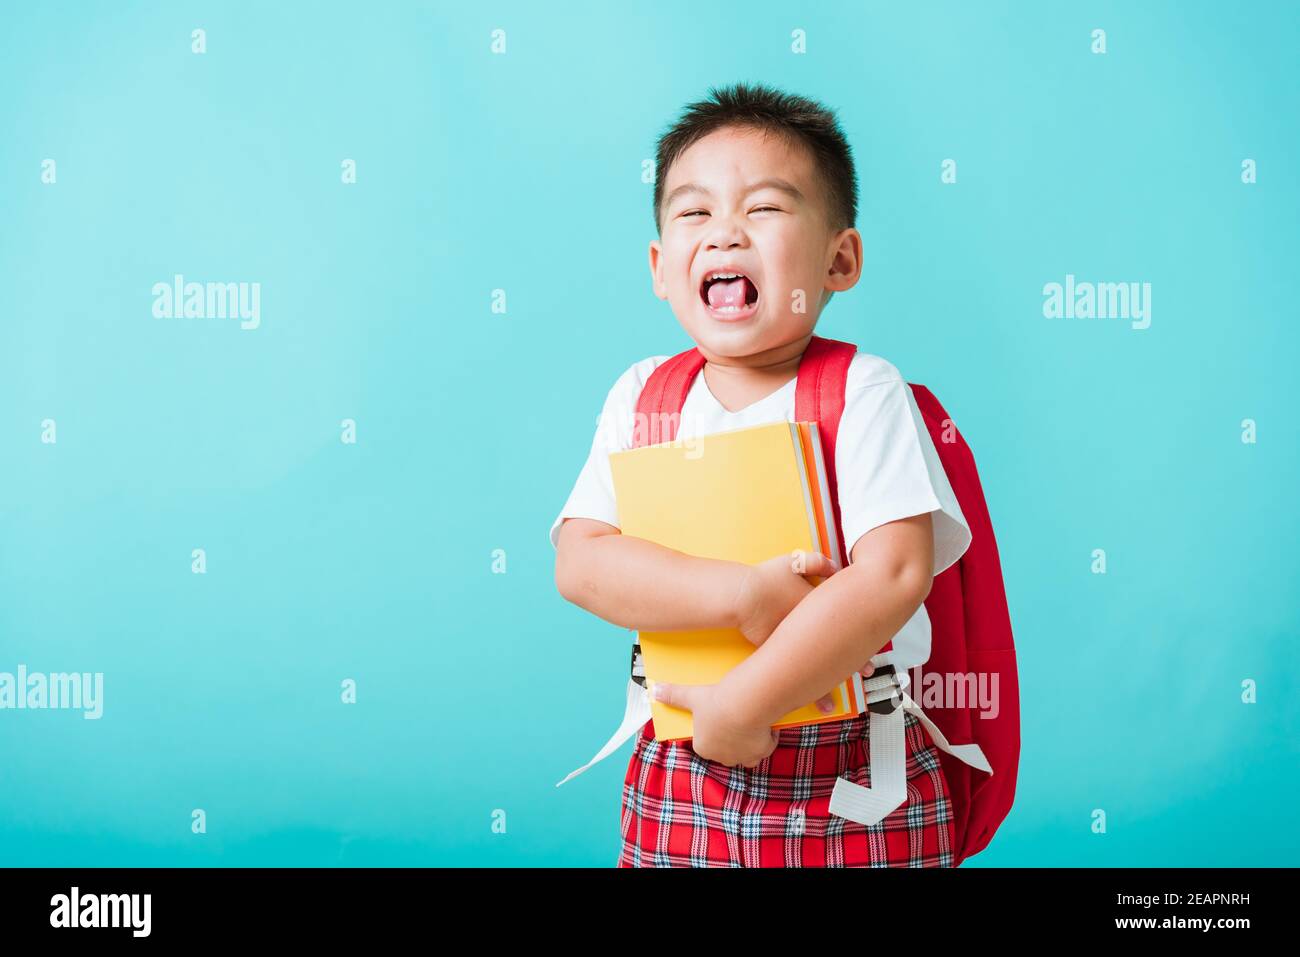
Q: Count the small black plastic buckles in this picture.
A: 2